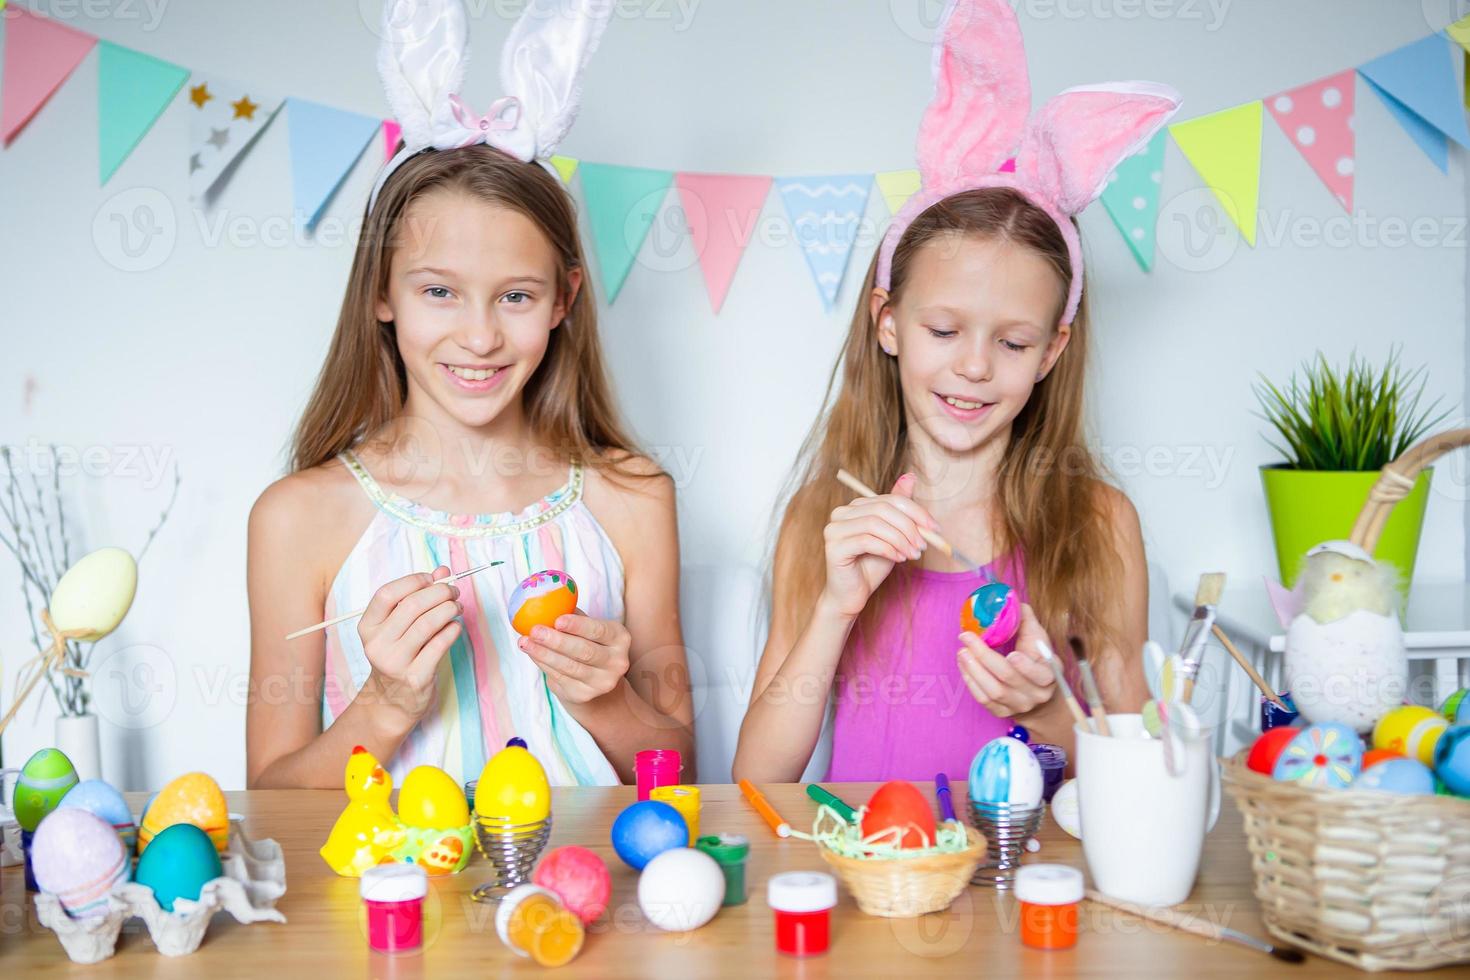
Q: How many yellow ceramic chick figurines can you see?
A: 1